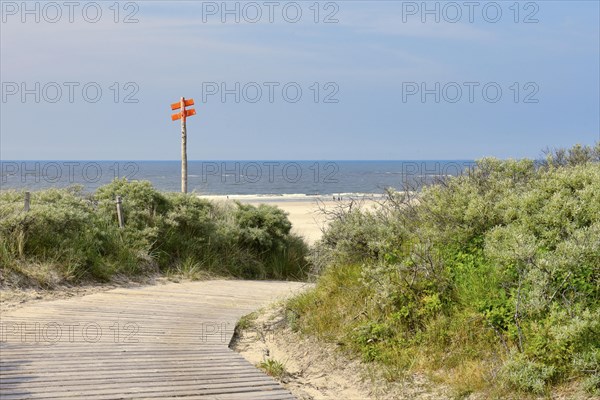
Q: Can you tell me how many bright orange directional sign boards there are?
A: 2